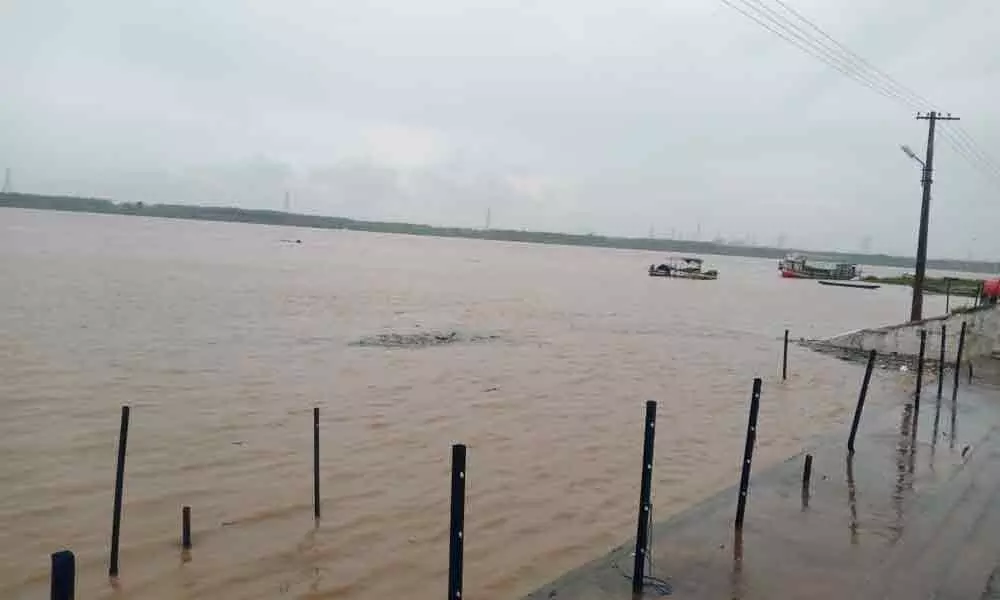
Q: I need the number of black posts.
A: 13